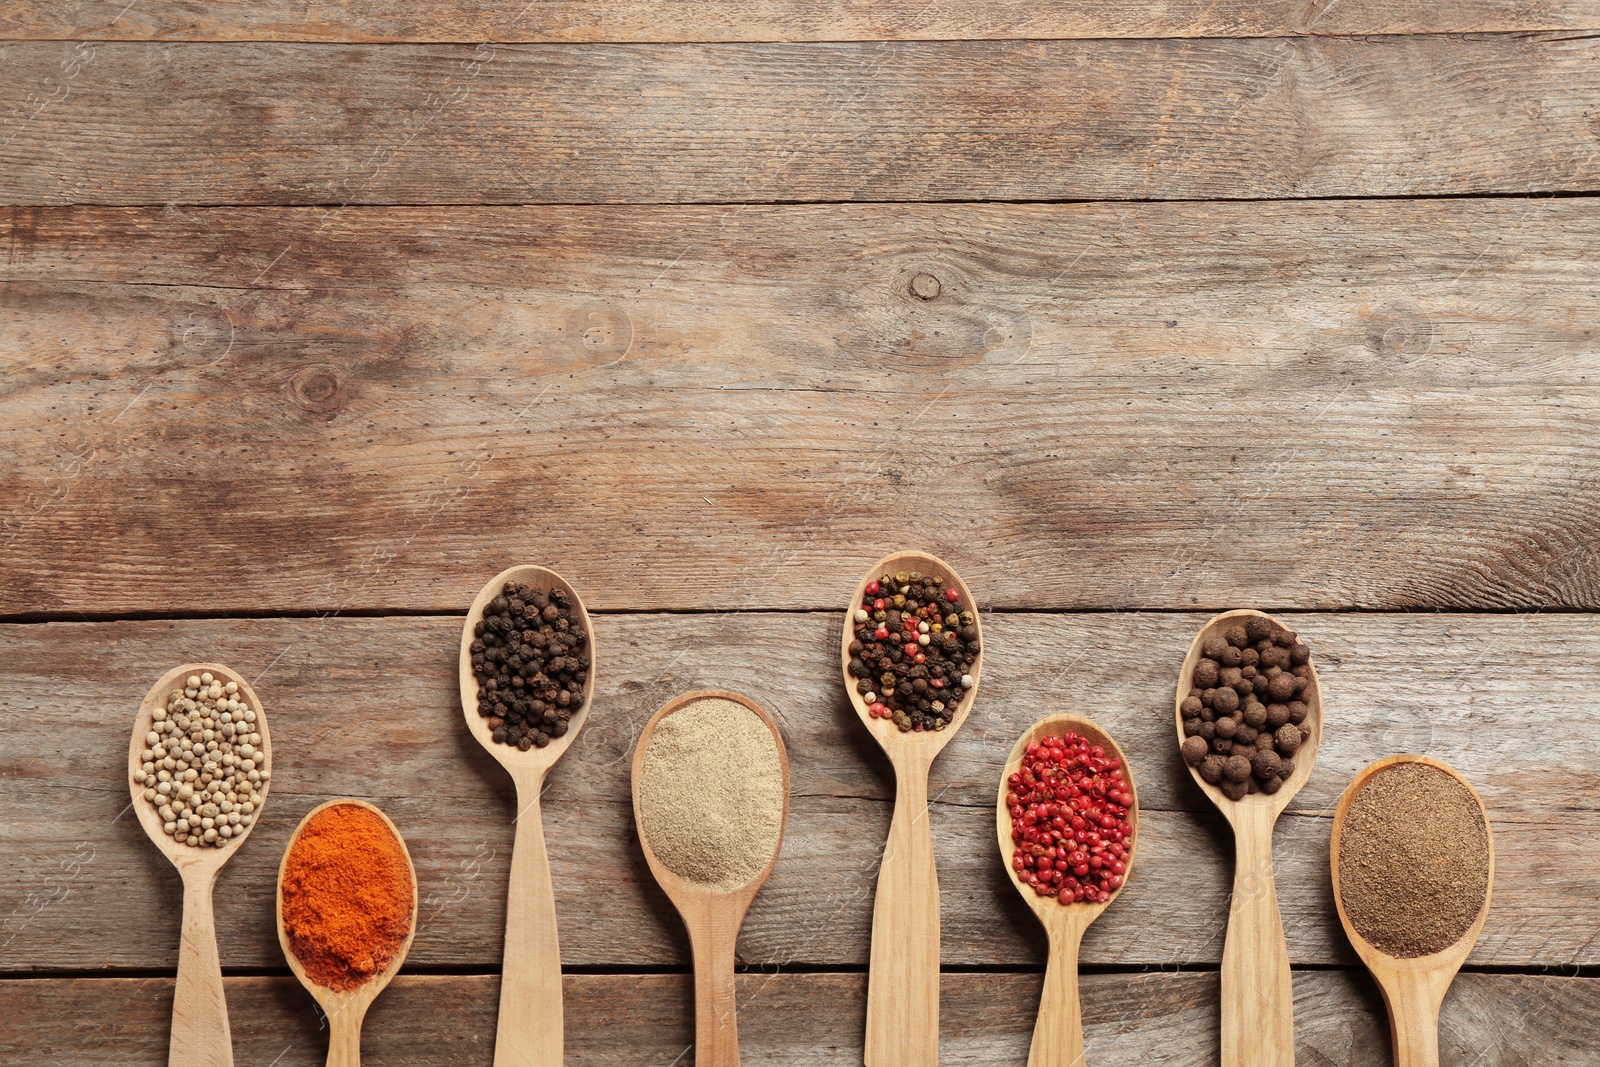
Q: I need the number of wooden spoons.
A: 8